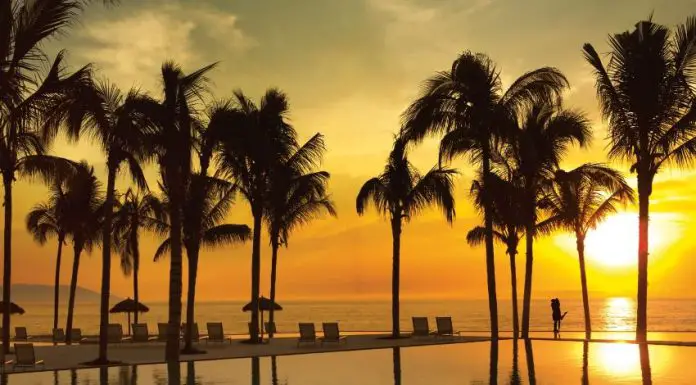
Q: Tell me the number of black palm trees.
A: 15